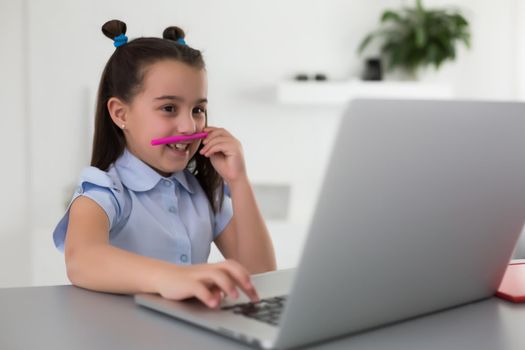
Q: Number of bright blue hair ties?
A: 2